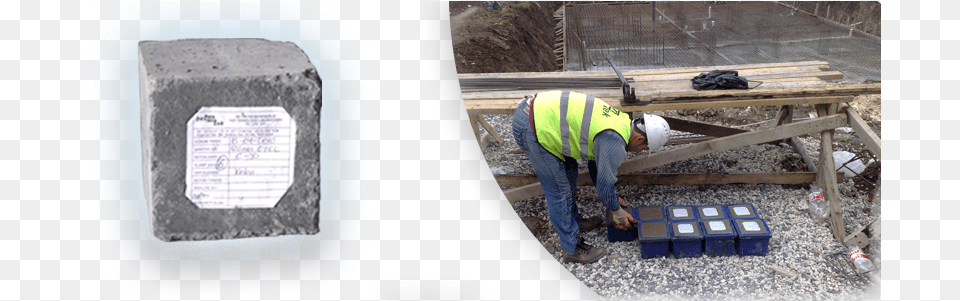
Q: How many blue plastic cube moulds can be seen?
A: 9